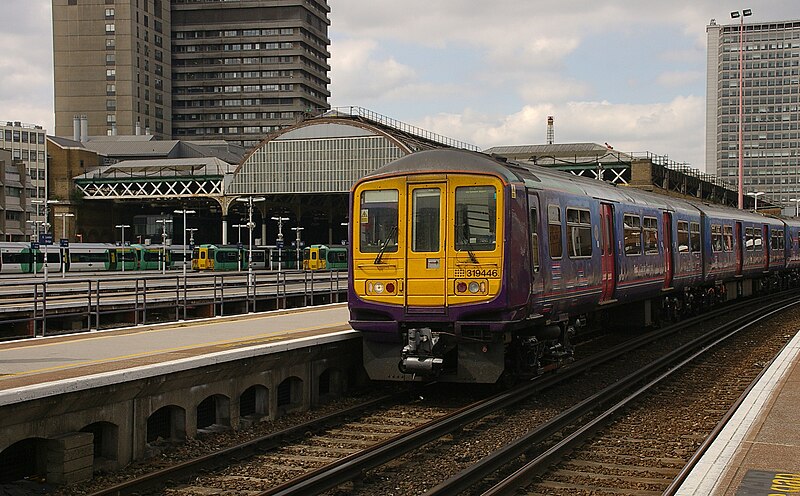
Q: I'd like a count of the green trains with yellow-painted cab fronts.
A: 2